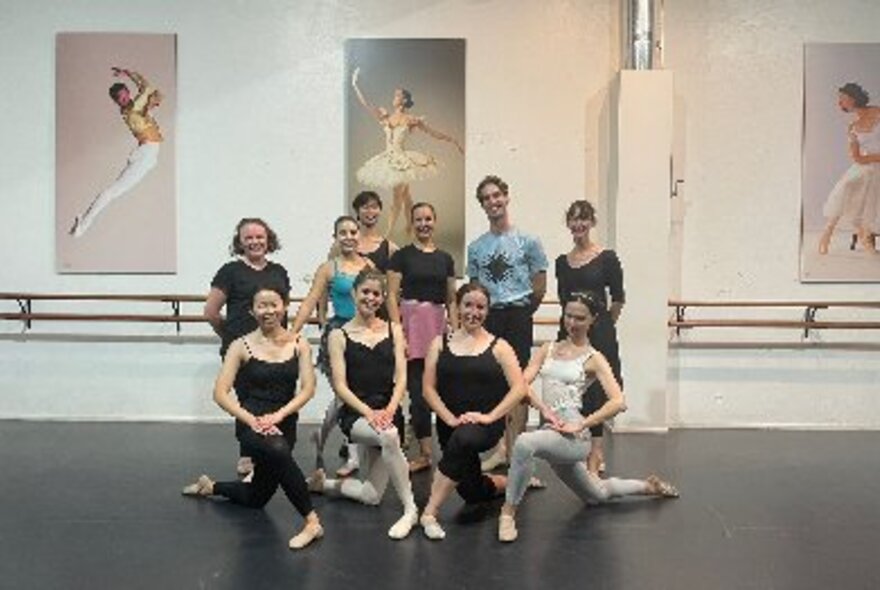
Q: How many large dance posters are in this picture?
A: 3